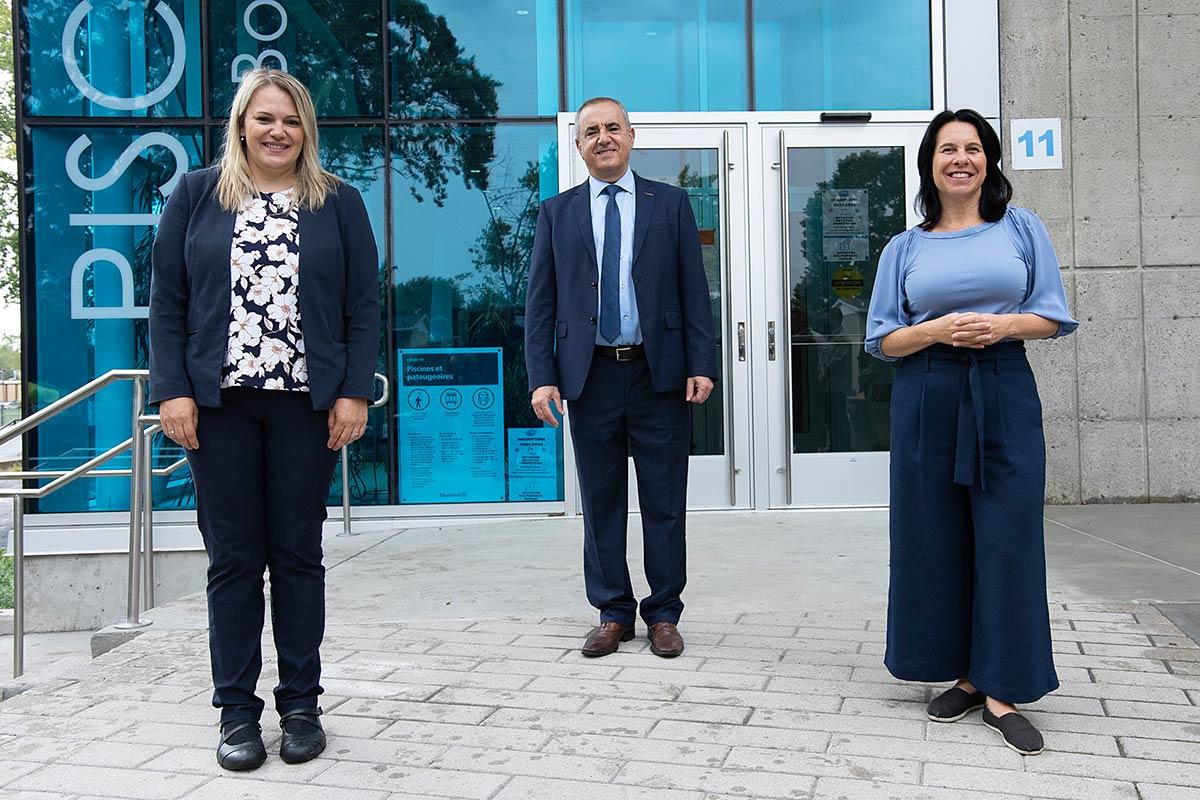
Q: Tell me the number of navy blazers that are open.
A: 2